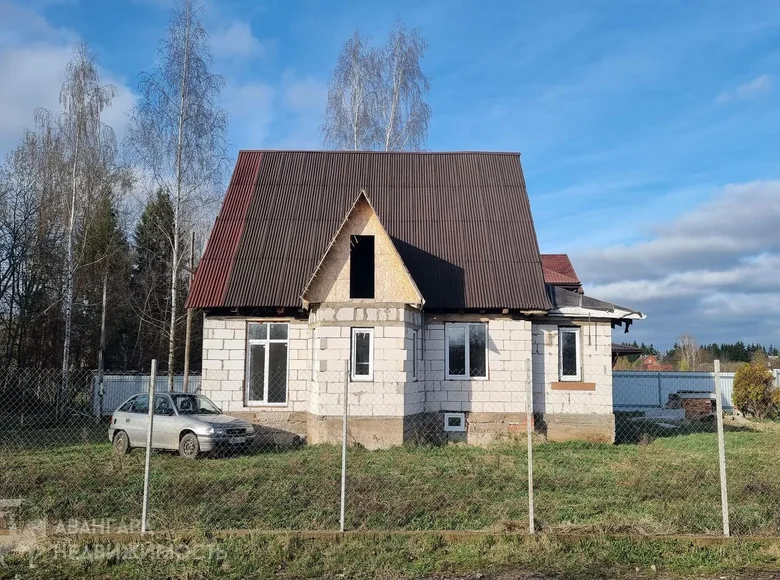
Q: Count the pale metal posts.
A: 4